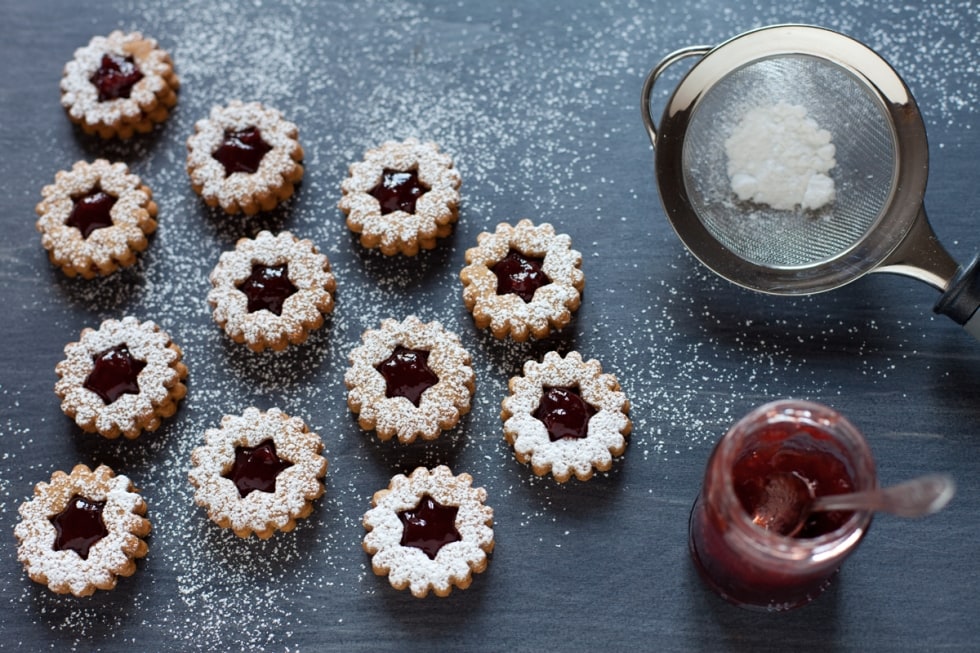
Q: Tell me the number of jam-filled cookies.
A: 12